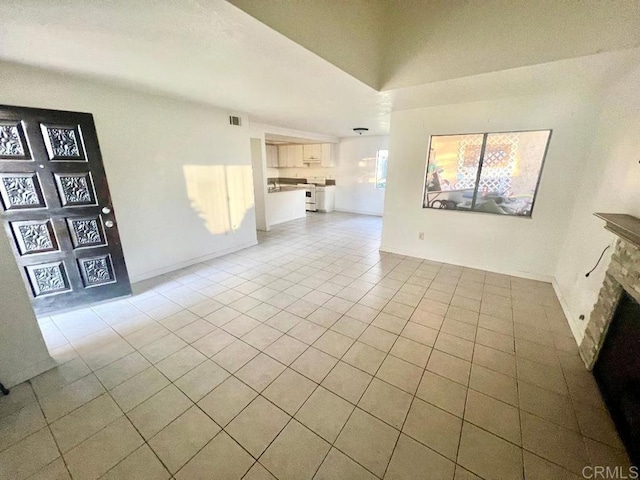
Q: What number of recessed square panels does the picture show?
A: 8